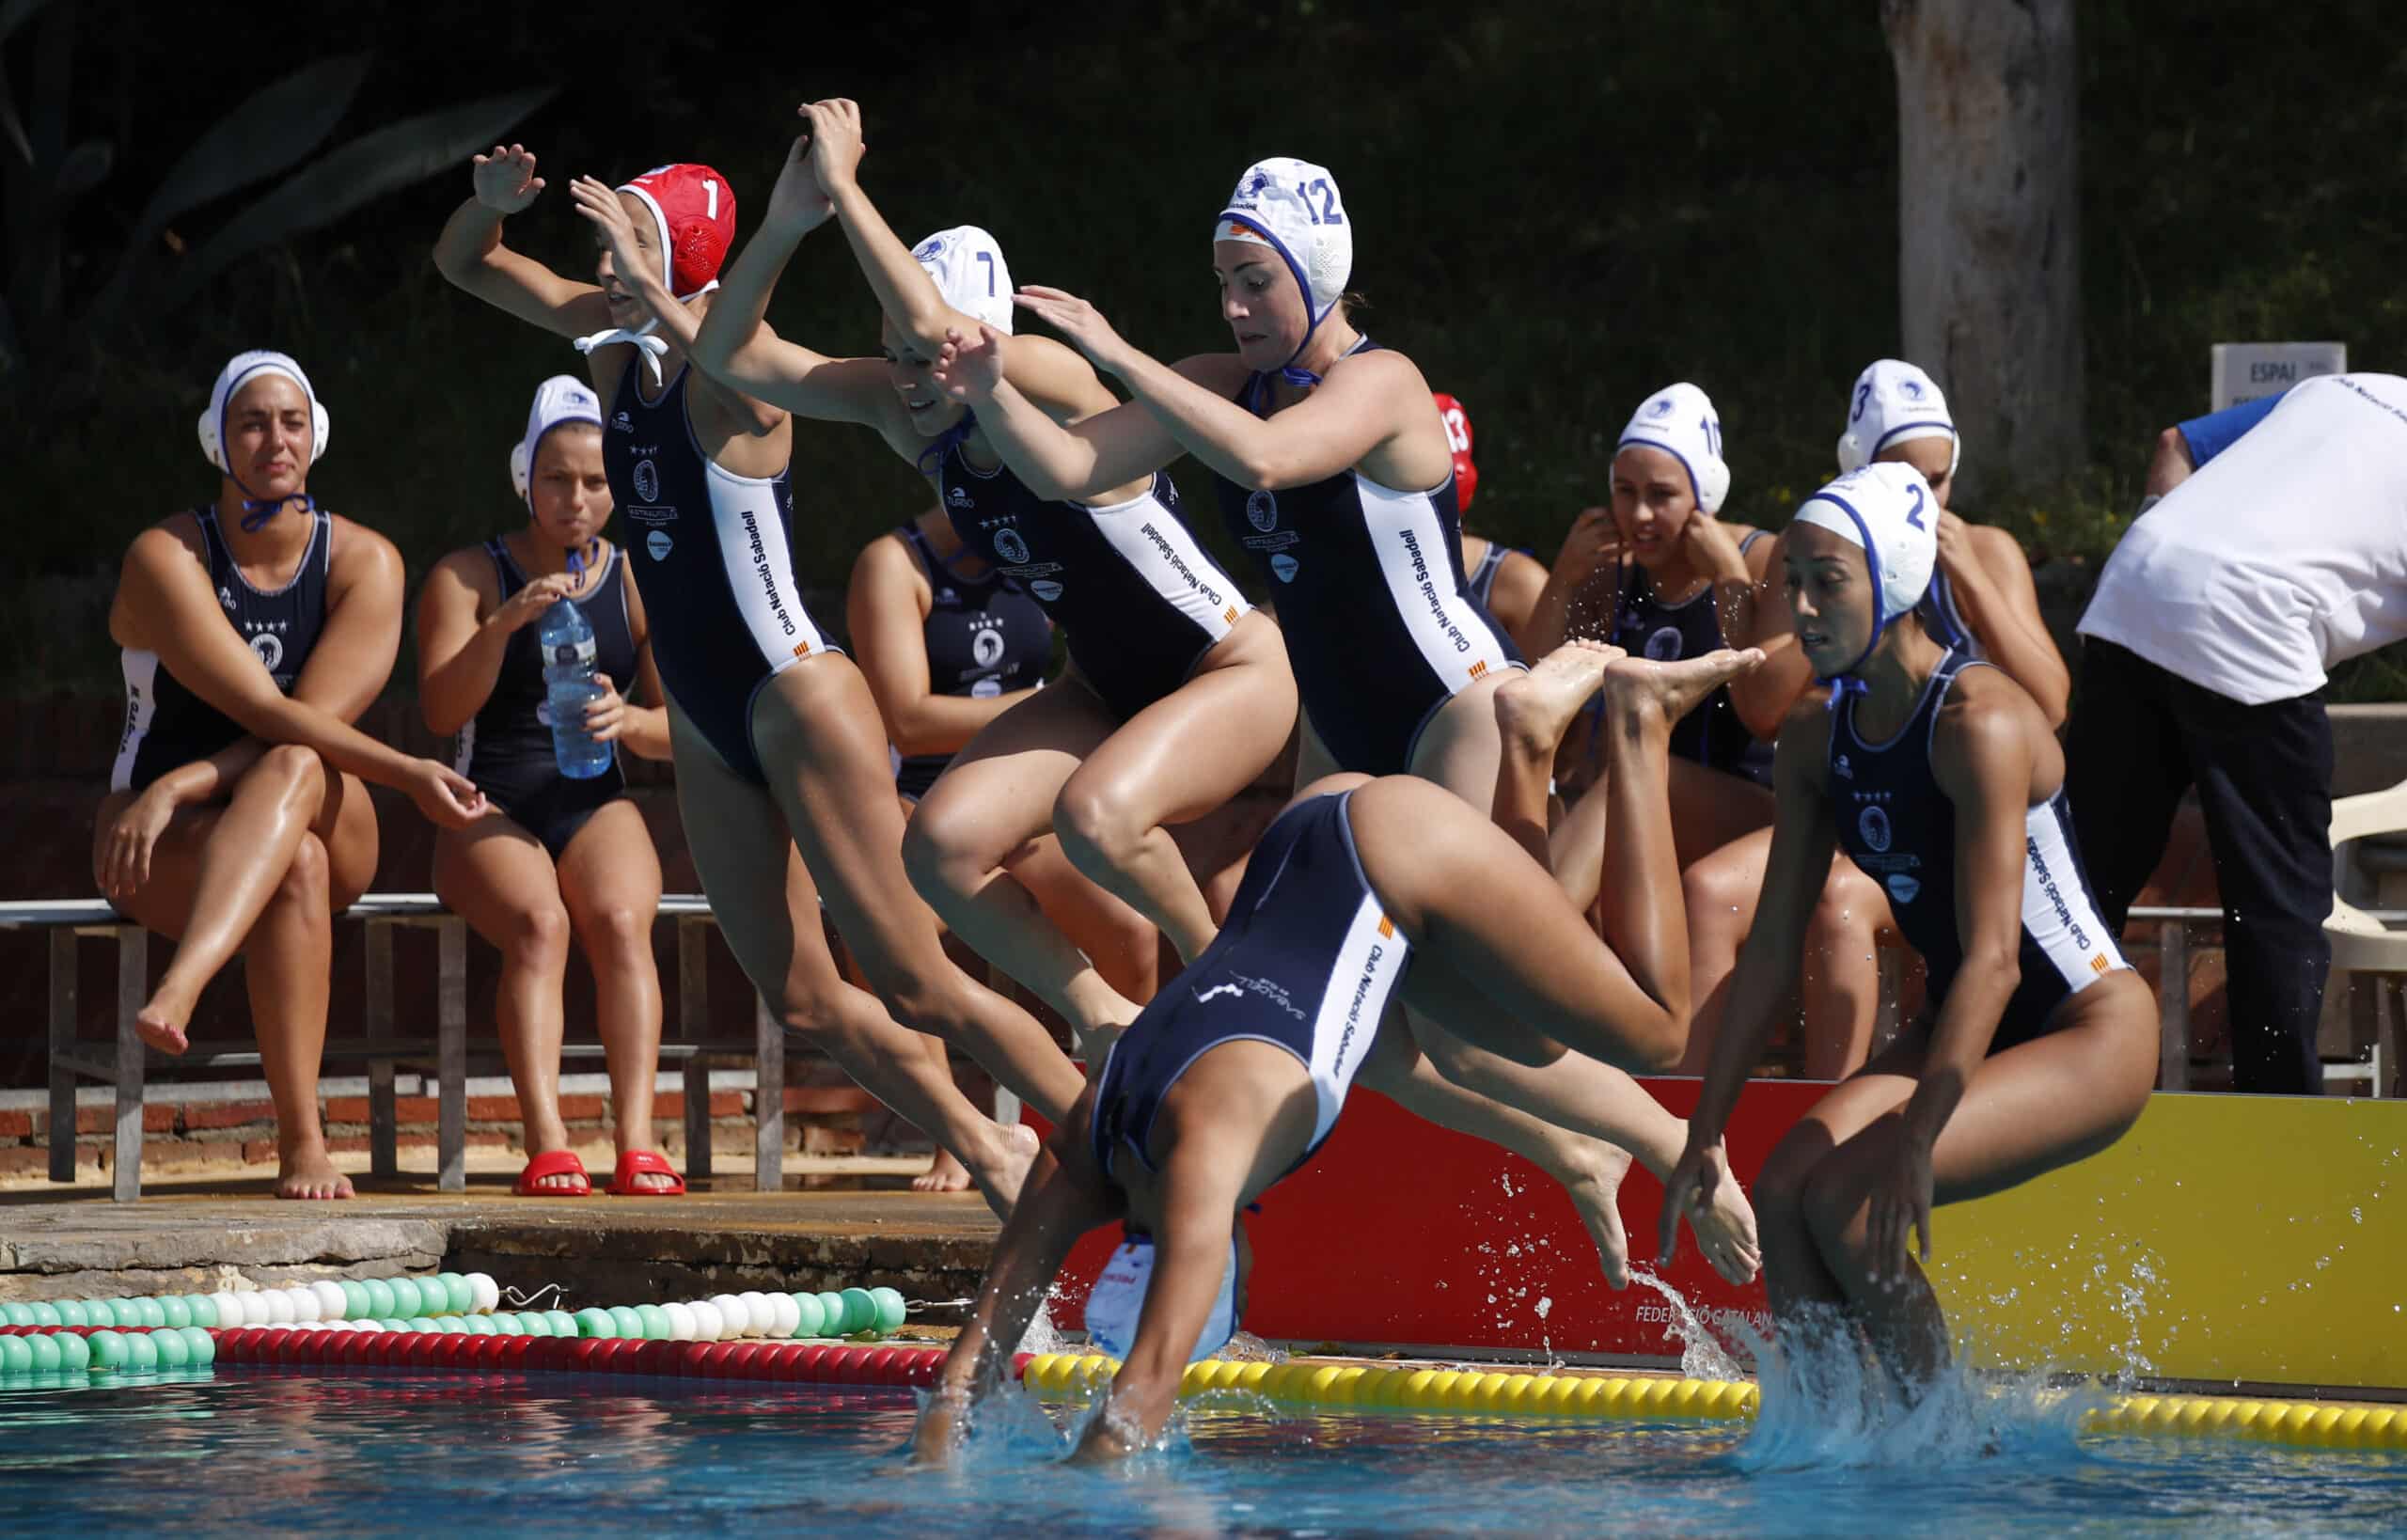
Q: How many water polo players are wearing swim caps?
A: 10